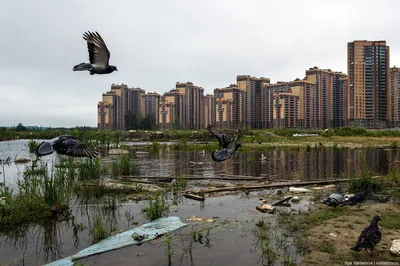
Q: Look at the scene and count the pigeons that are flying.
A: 3